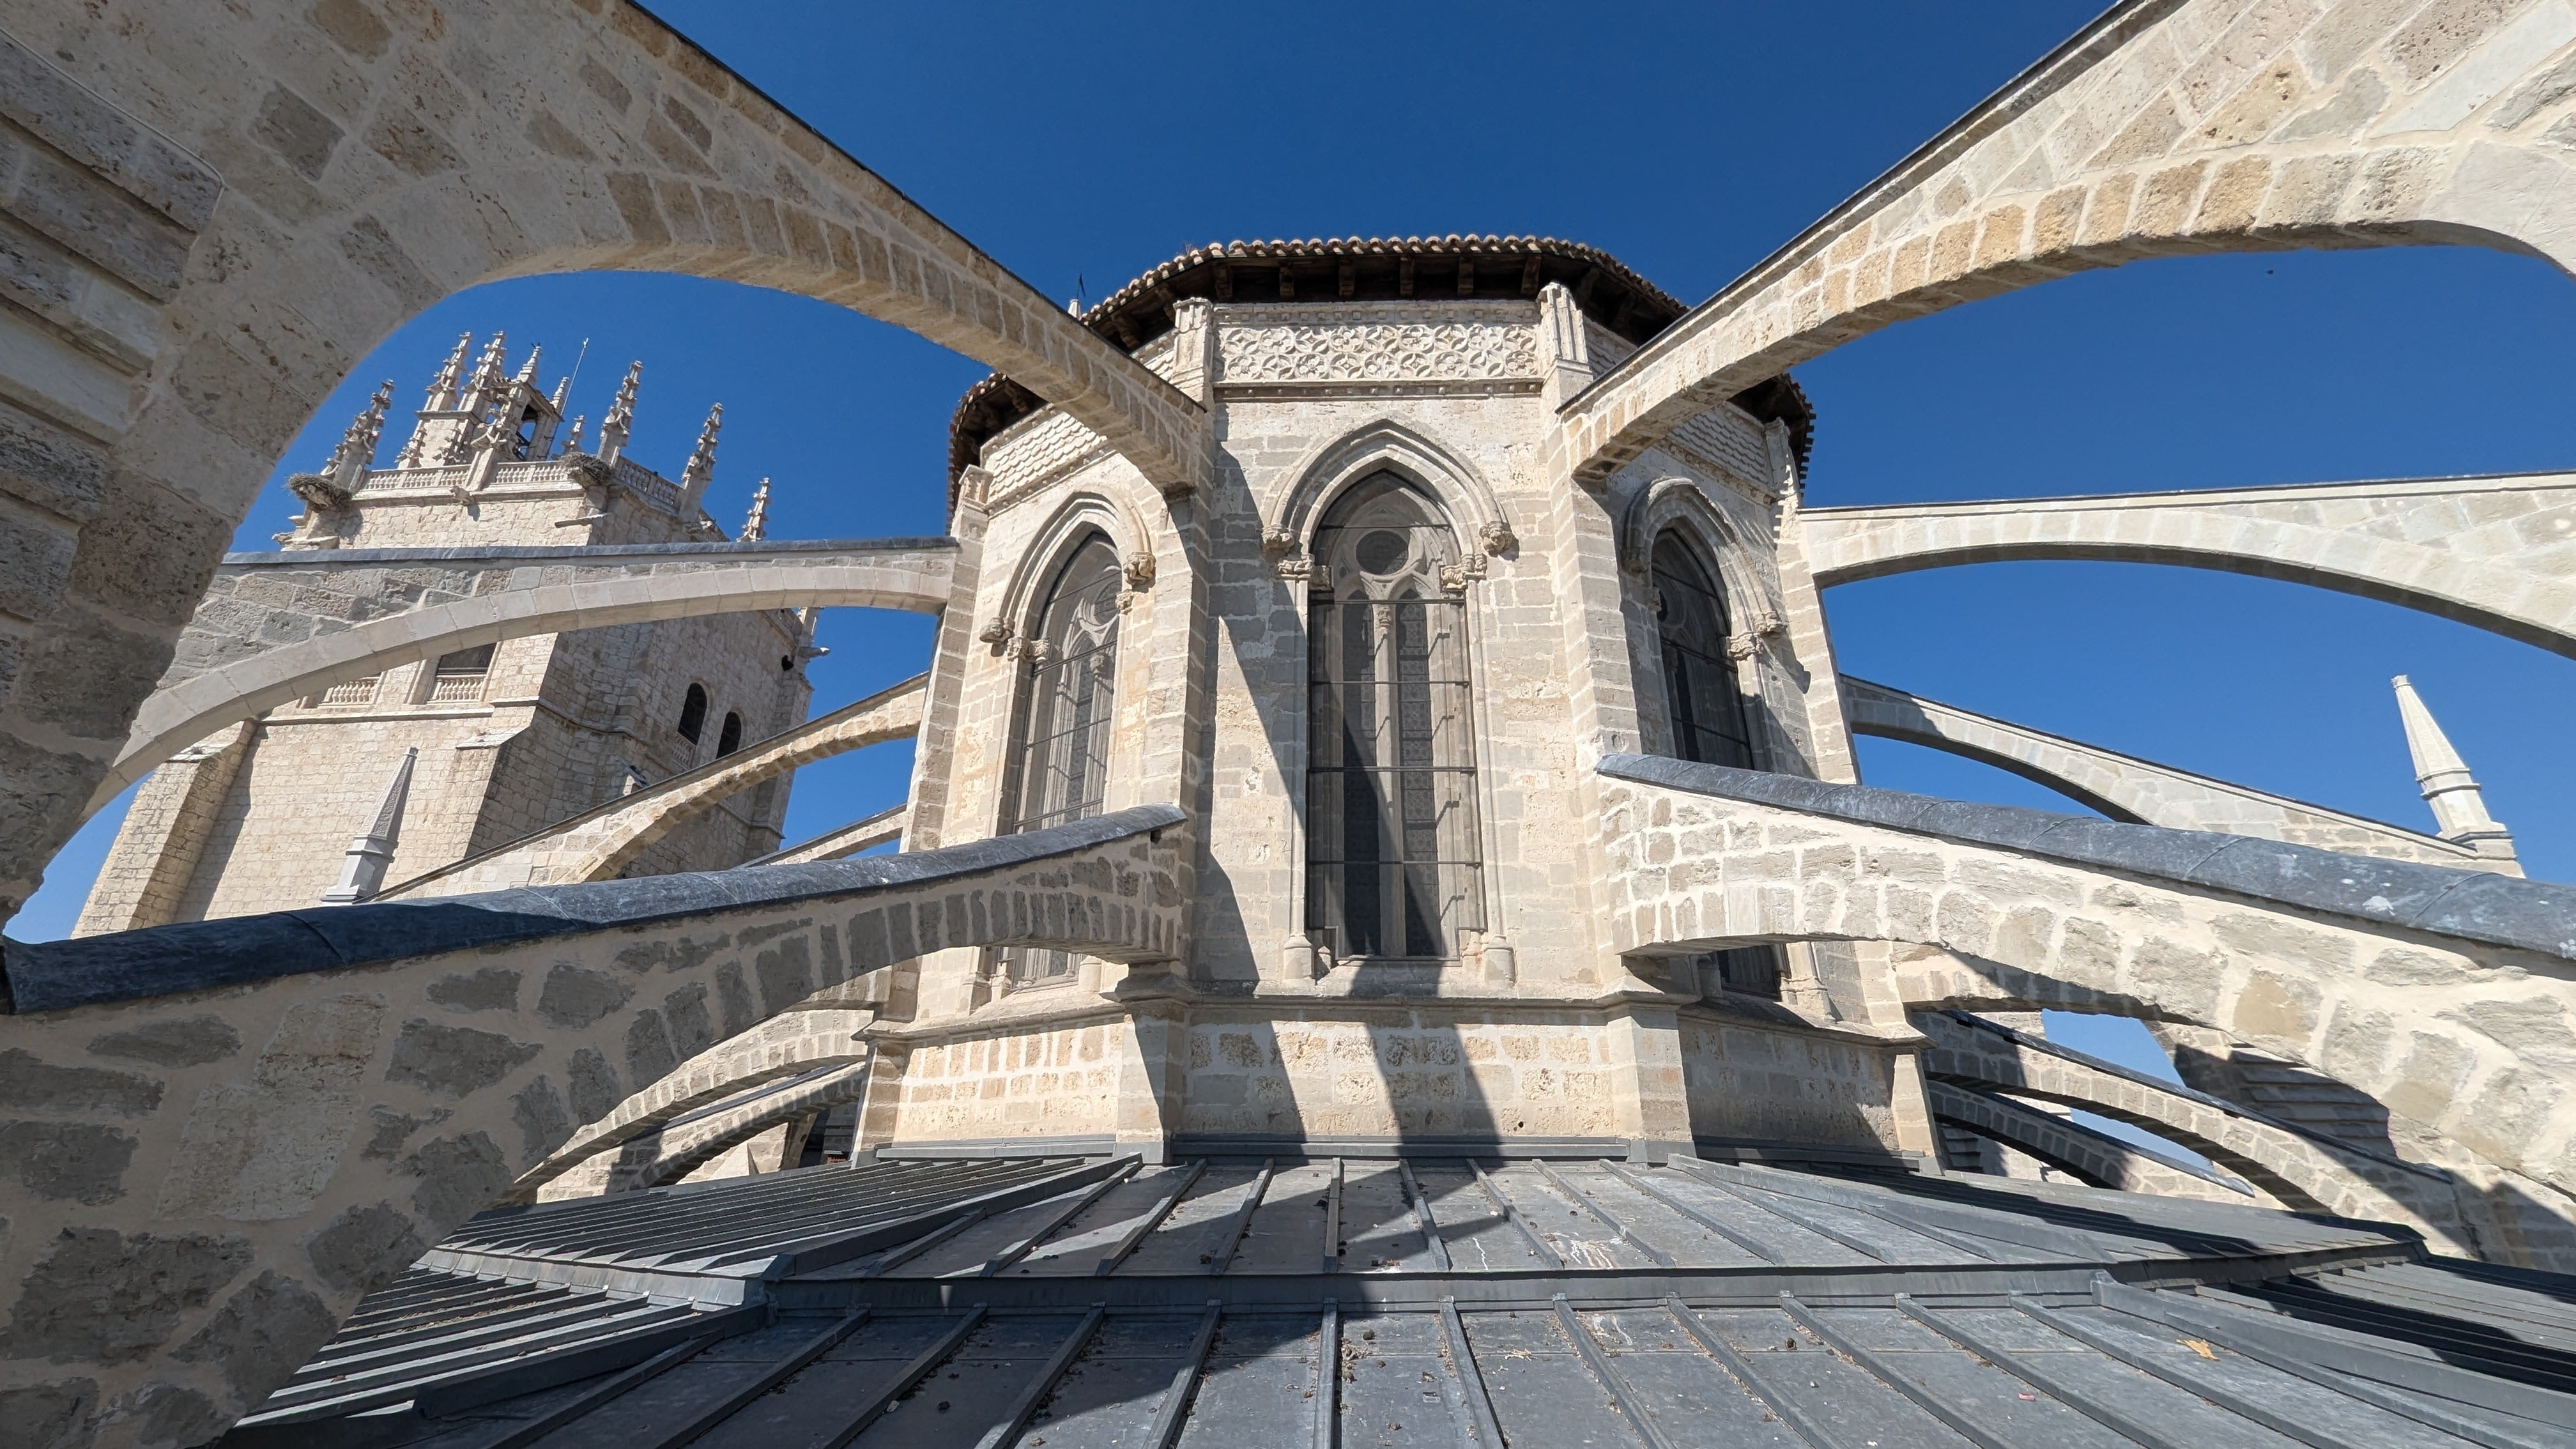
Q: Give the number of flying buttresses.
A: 15